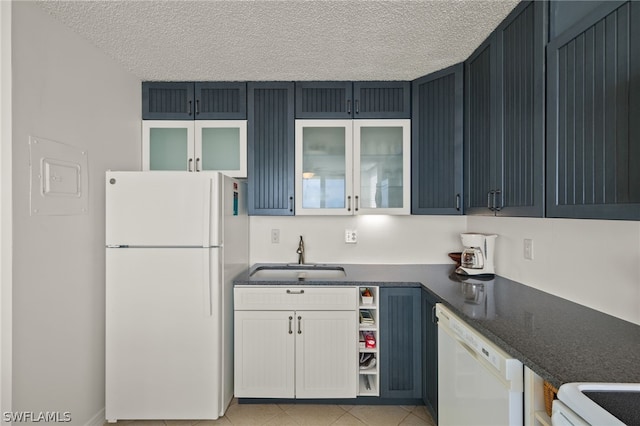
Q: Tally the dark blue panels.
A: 11